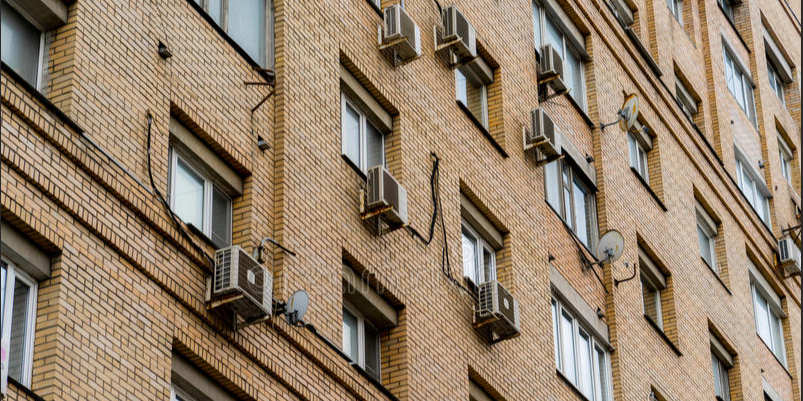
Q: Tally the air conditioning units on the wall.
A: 8